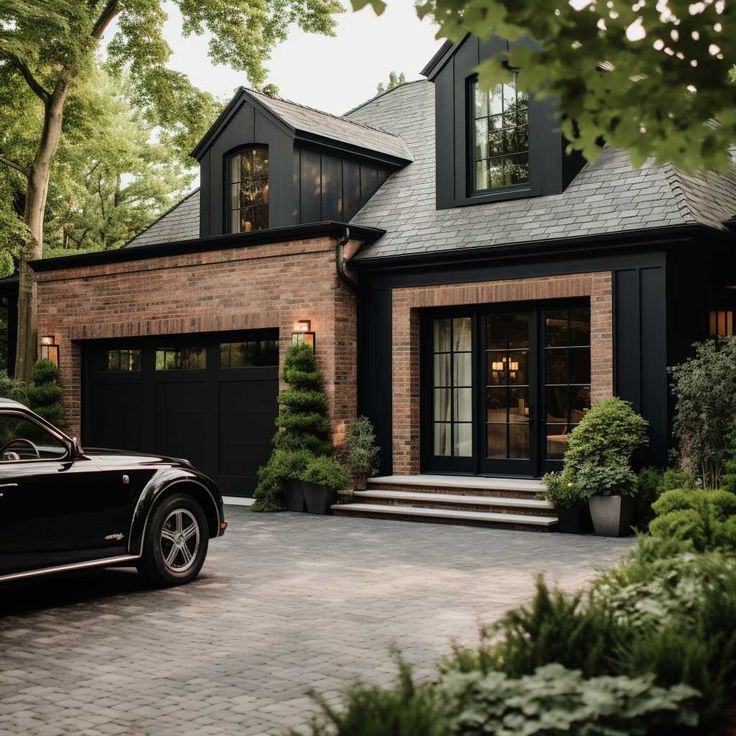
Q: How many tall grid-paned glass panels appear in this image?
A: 3